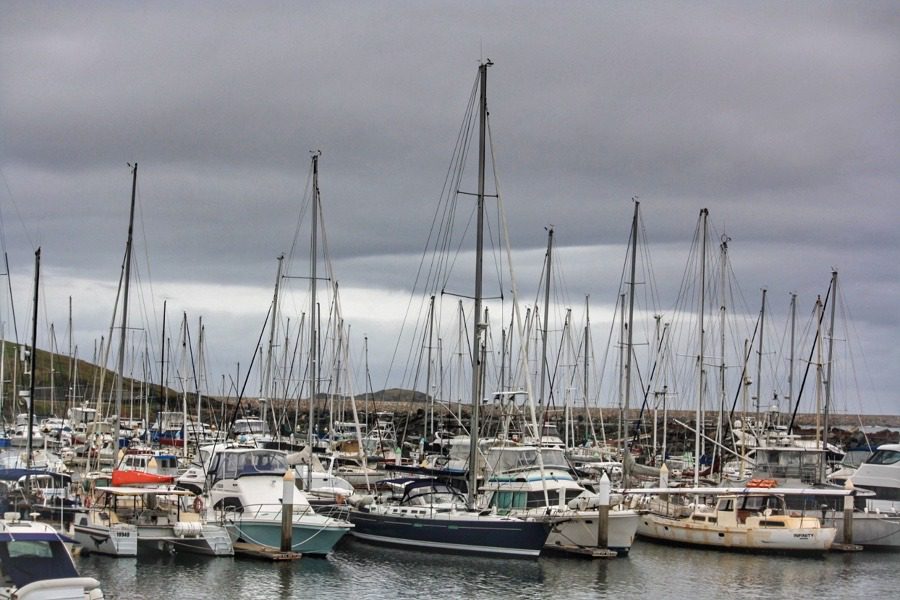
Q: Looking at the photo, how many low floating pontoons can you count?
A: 3